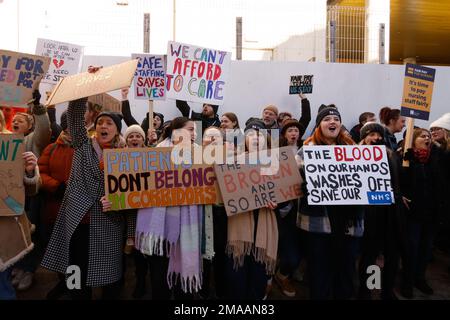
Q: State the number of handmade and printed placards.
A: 11